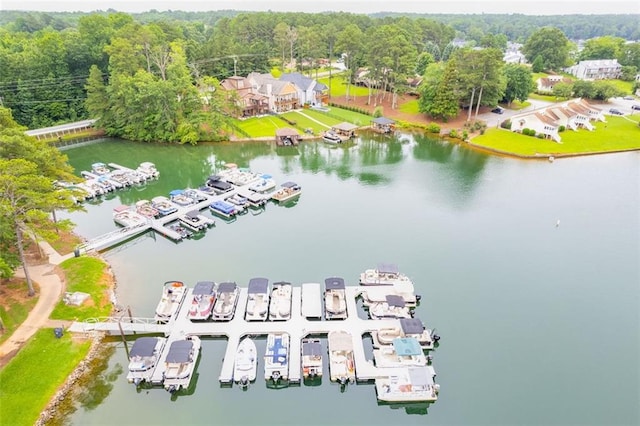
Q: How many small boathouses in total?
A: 3